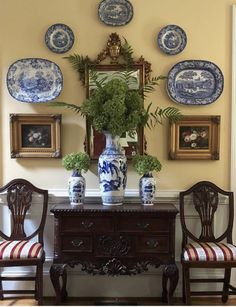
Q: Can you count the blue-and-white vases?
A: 3